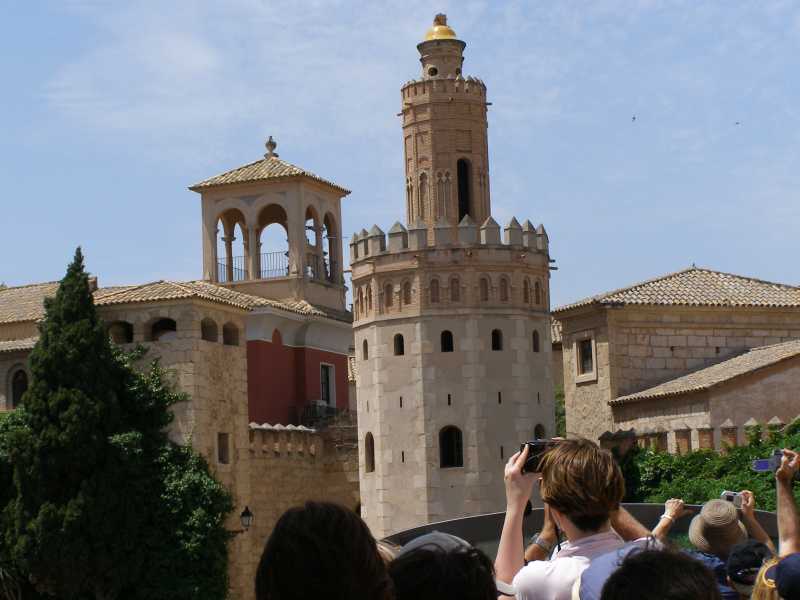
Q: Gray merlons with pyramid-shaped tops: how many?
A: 11